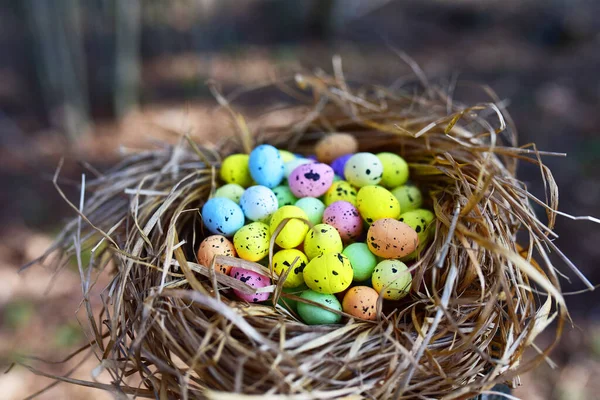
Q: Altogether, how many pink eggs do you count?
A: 3